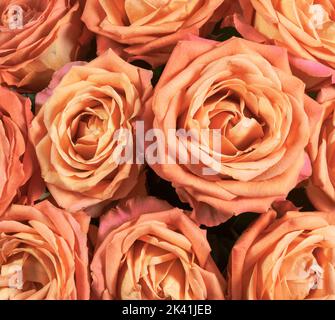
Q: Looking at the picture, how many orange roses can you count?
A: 10